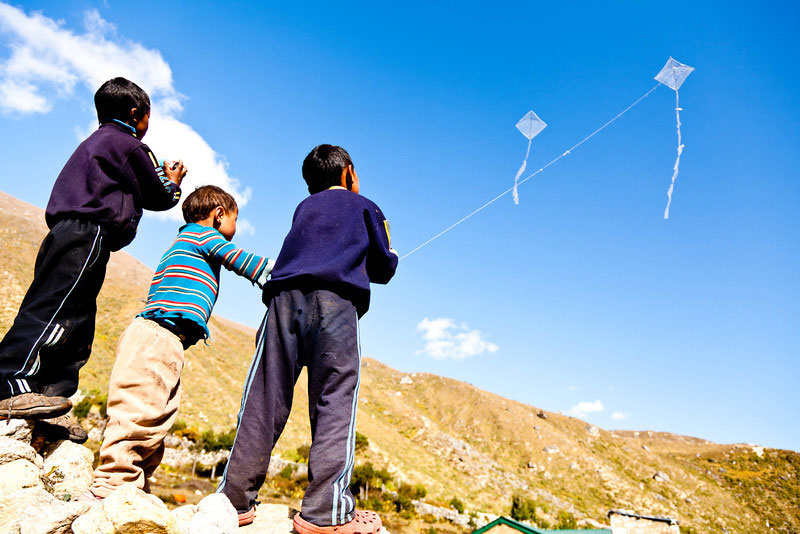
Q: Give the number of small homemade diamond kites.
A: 2